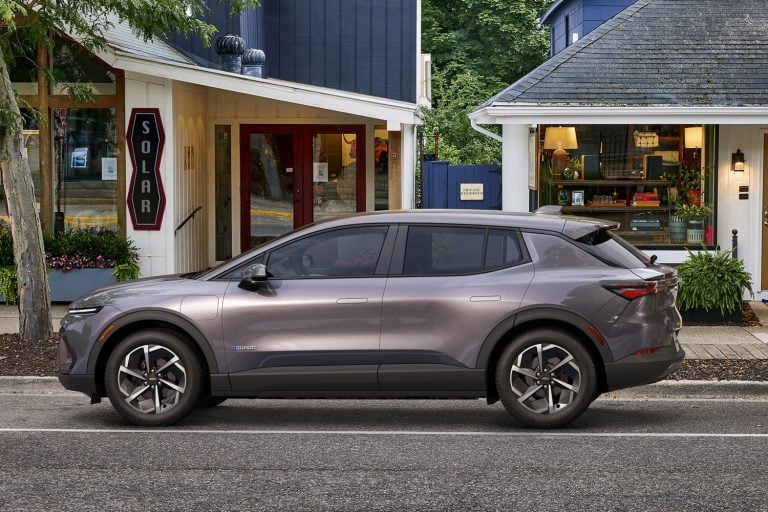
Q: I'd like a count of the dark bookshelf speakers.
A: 2